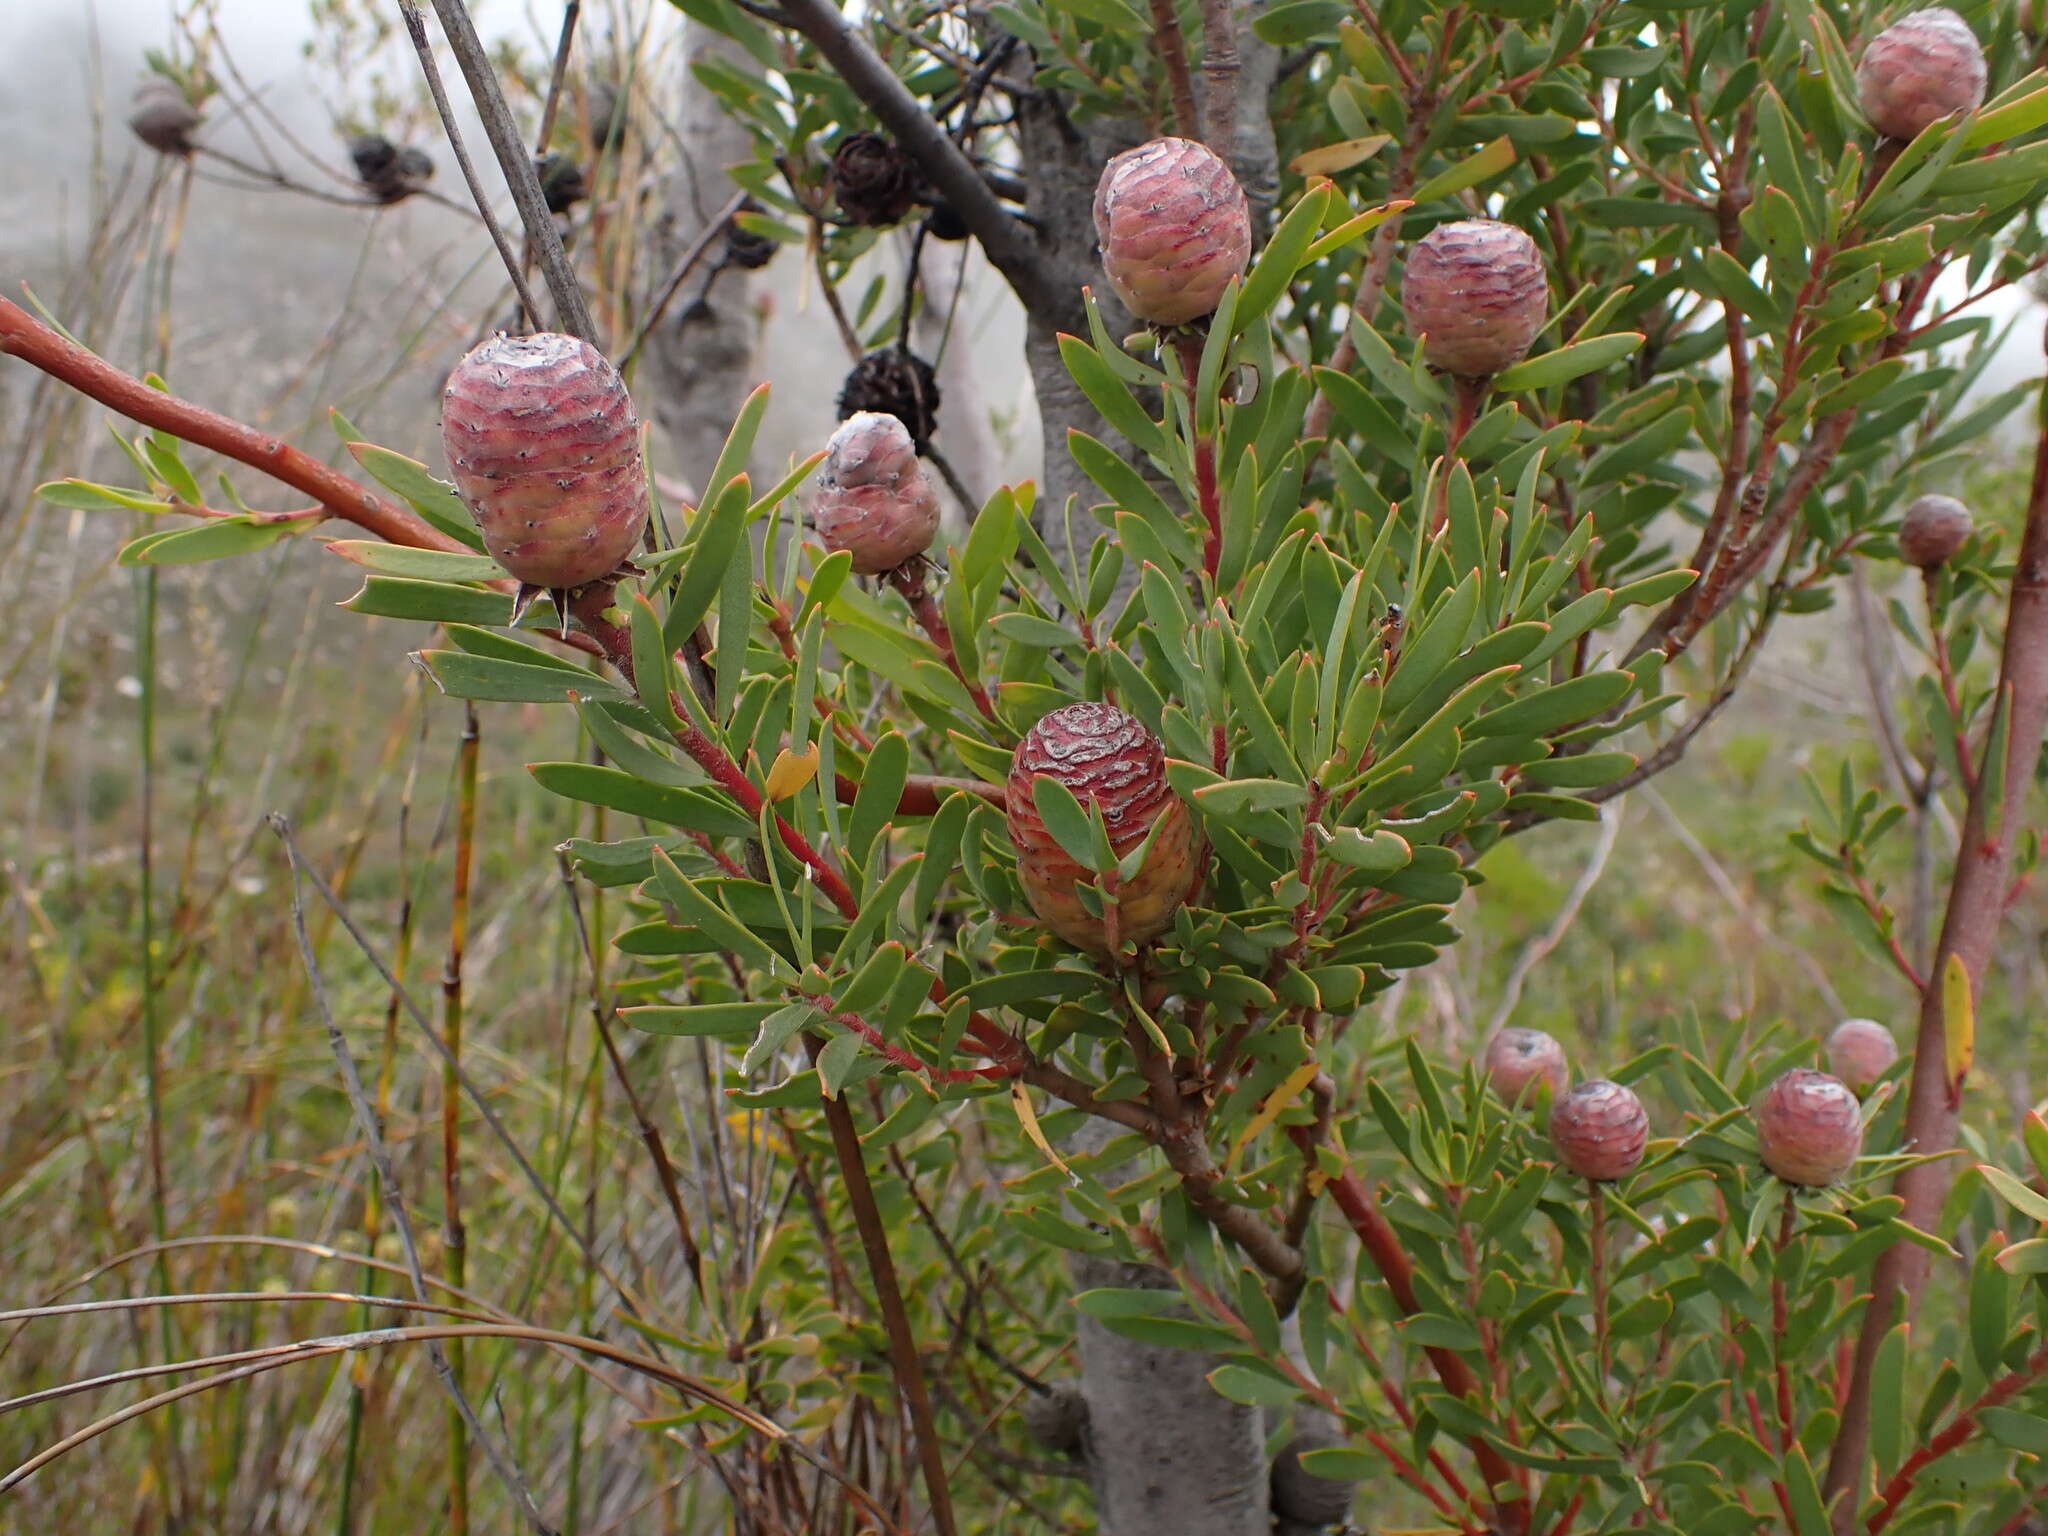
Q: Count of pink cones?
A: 11